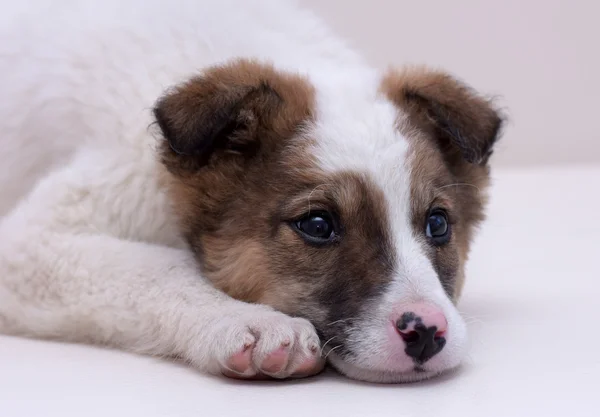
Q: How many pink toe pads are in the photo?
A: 3